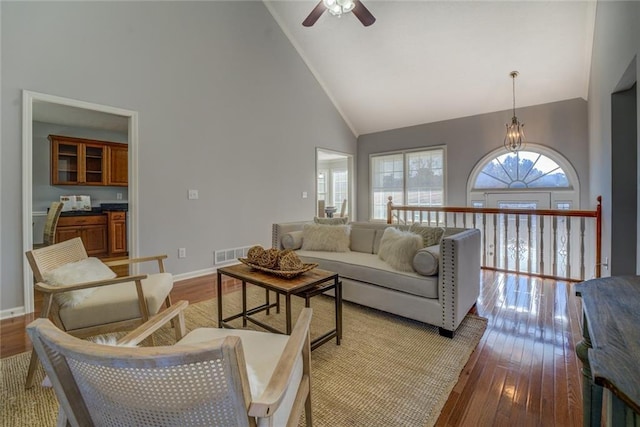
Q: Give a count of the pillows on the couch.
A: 6